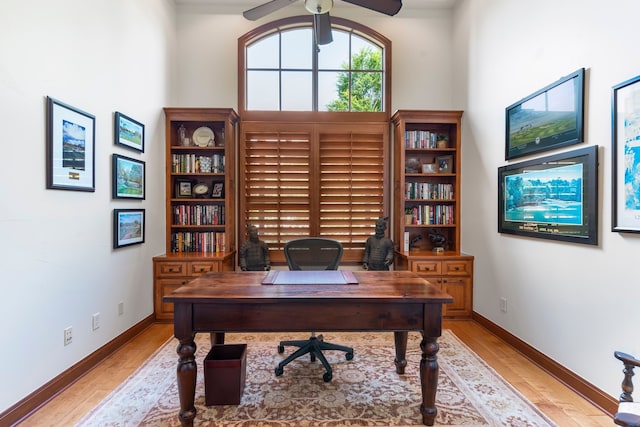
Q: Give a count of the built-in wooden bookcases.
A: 2